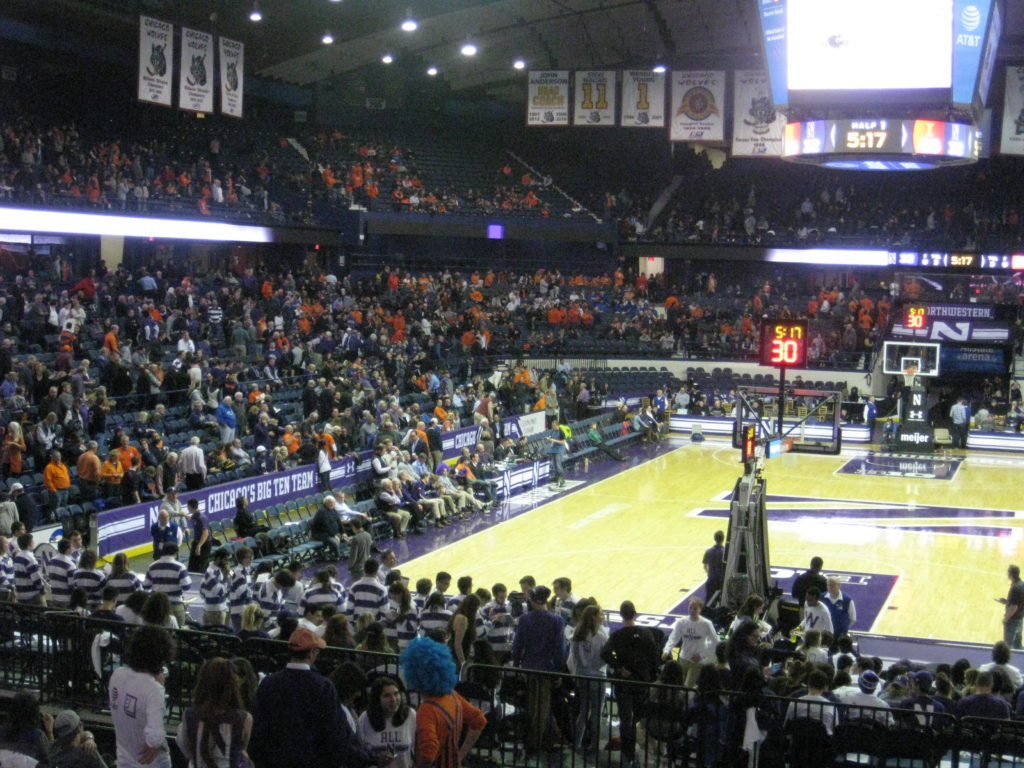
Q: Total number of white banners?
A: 9